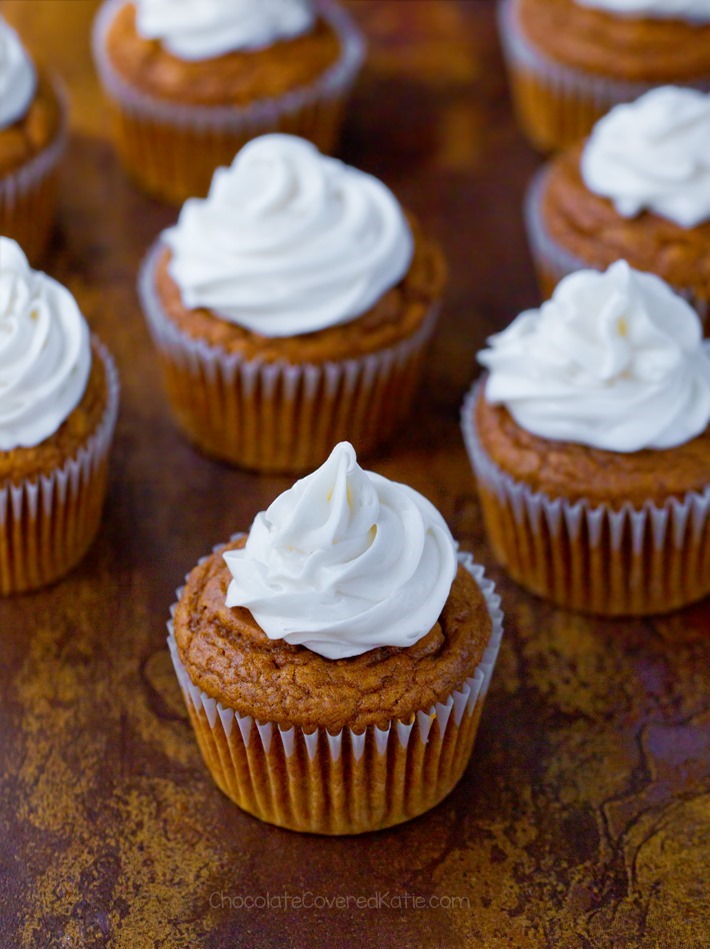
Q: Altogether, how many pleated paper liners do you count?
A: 8